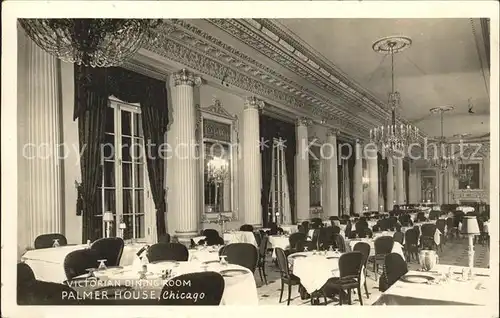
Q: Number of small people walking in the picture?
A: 0